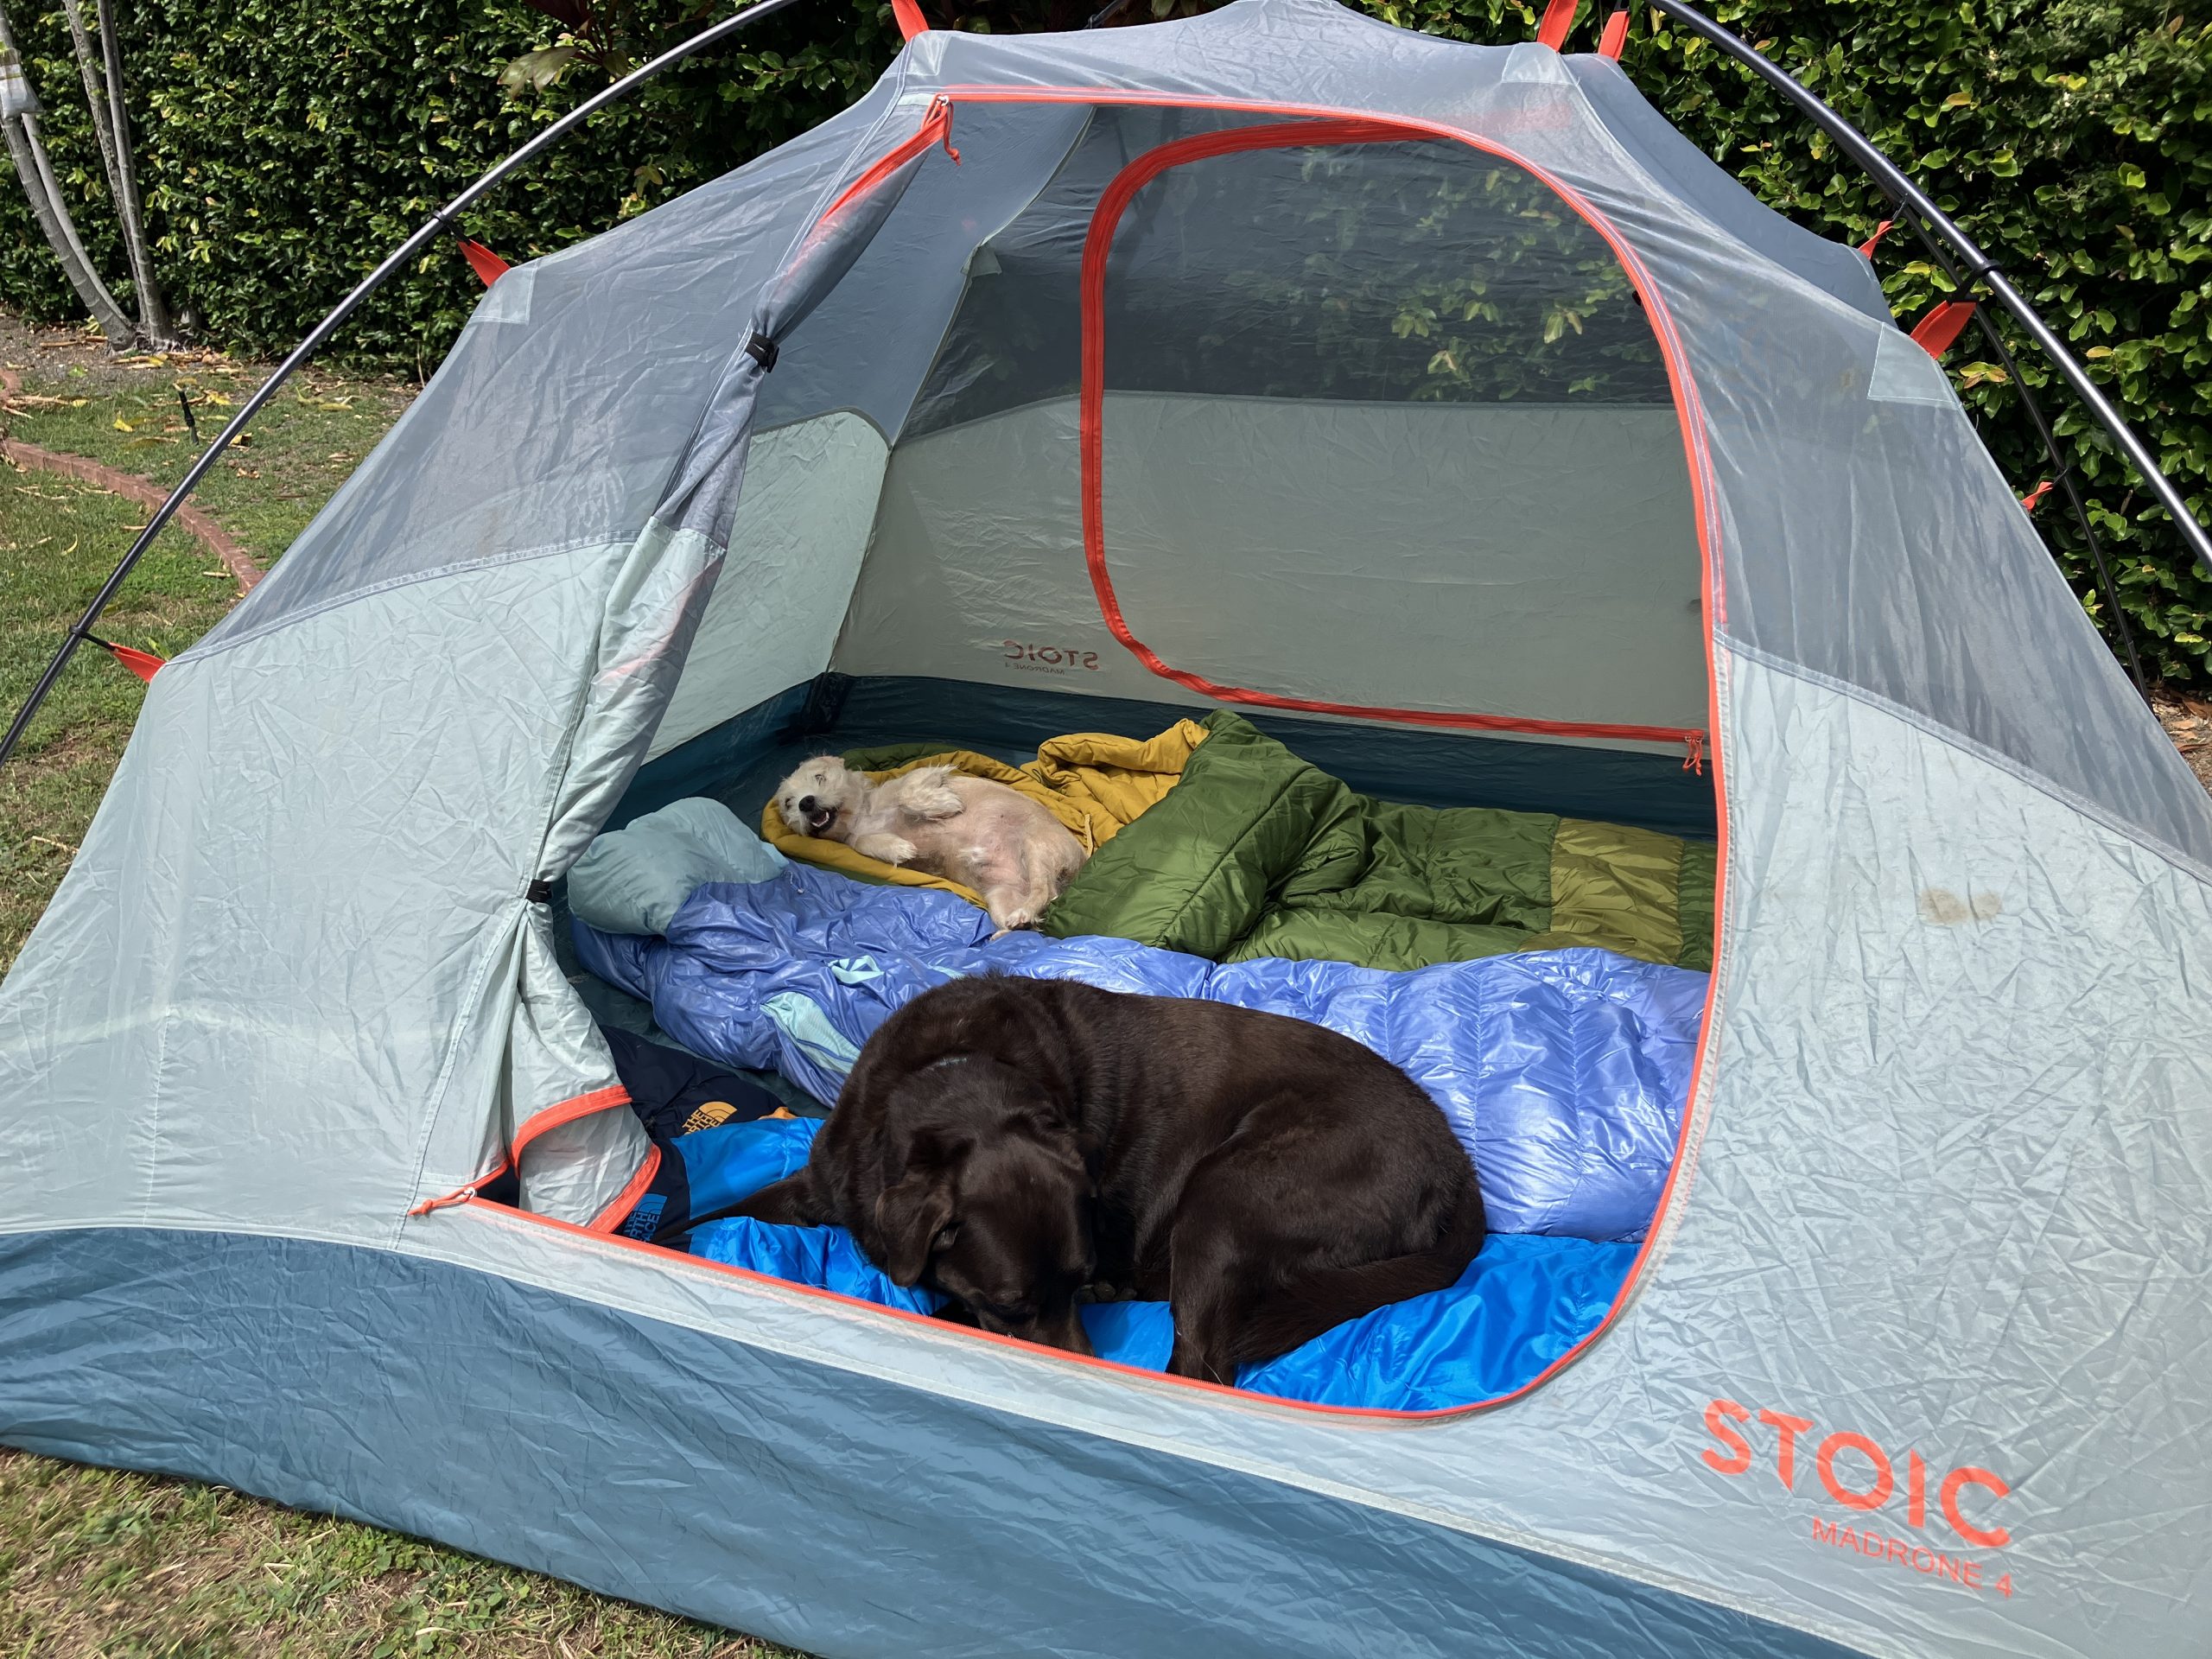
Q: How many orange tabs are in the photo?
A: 8